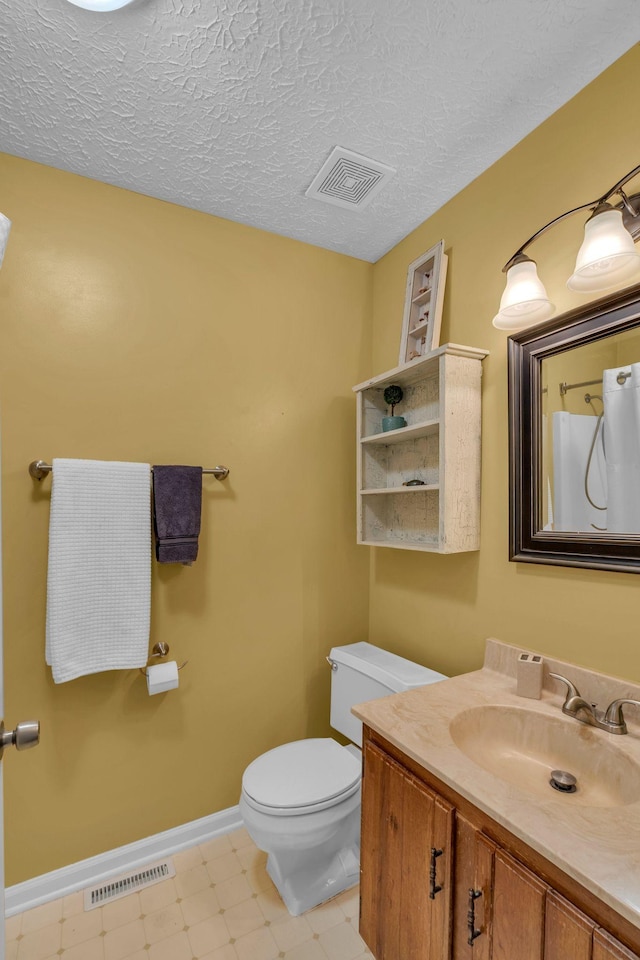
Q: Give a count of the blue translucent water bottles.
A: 0